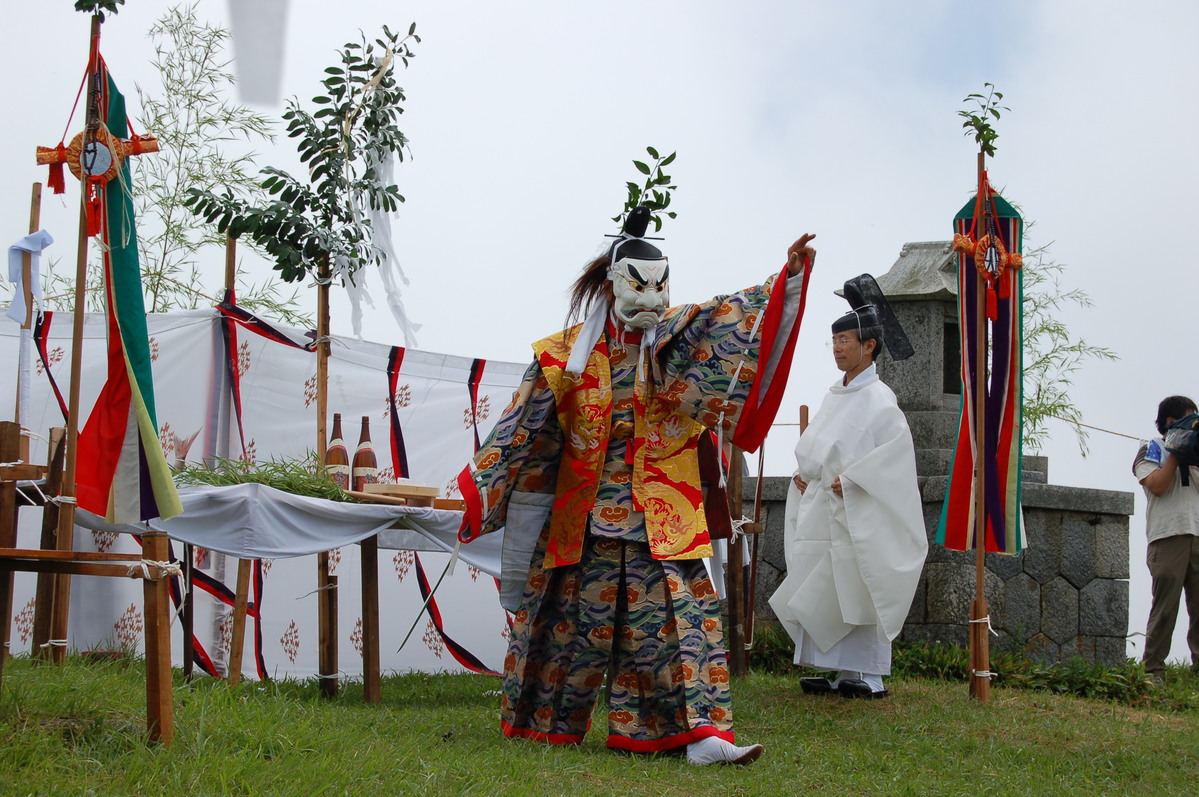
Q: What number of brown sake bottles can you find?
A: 2